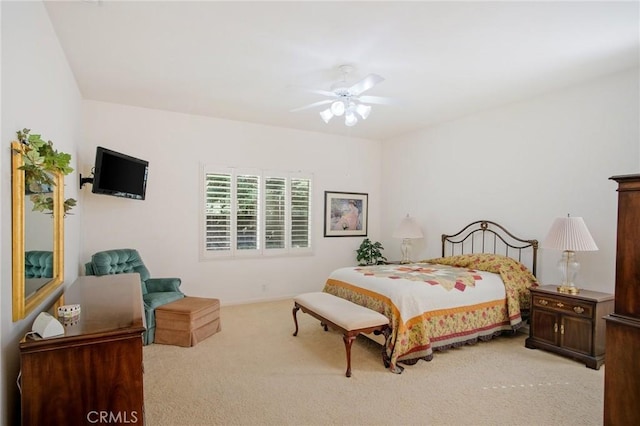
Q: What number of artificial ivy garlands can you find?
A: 1